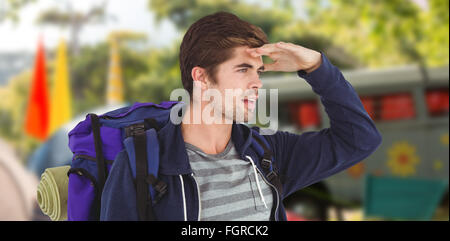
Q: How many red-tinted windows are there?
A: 3